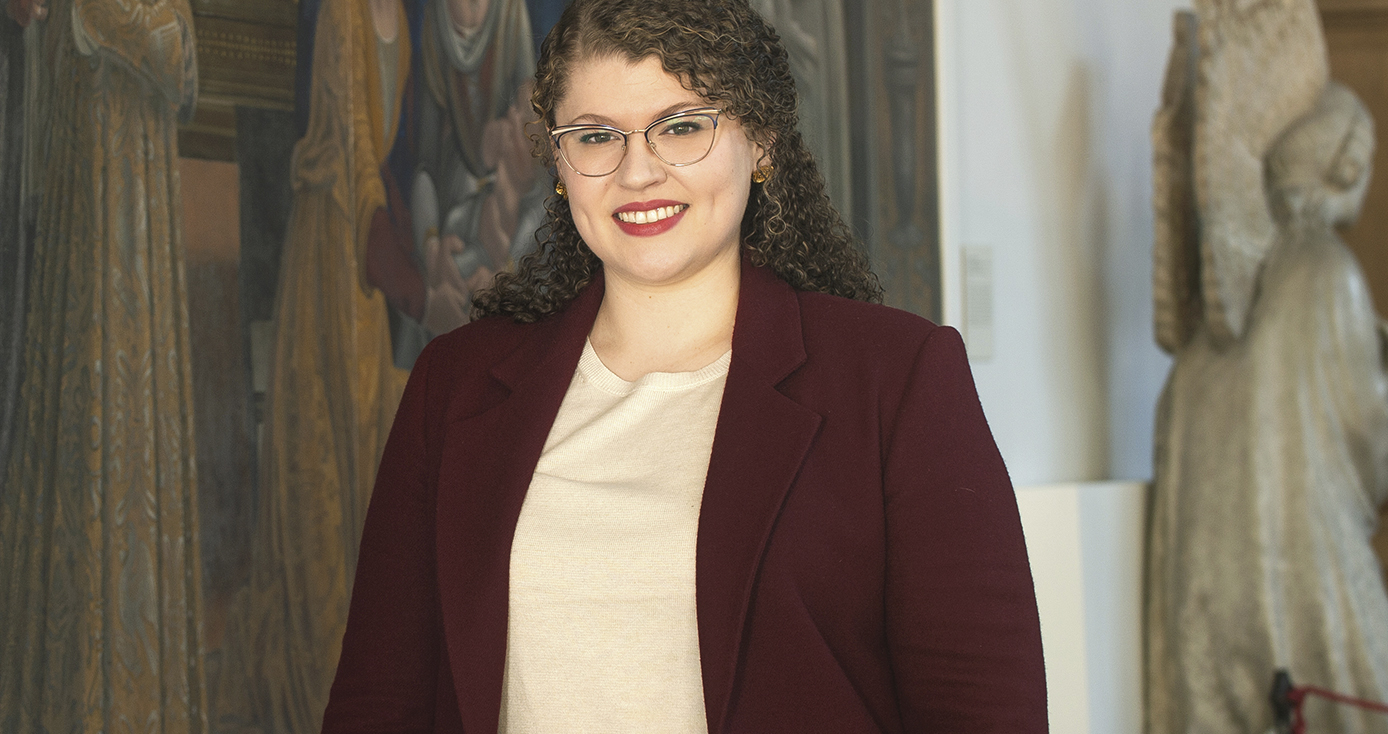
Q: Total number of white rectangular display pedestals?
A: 1